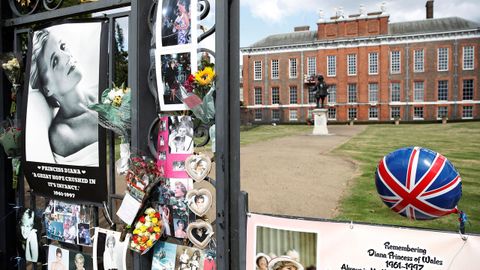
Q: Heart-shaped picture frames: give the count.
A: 3